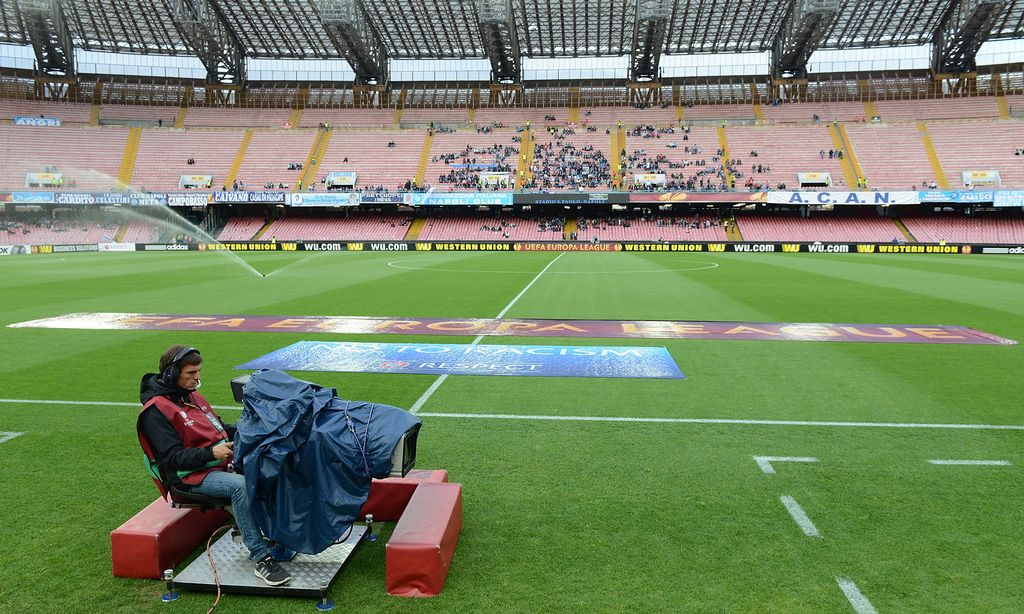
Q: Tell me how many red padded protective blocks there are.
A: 3